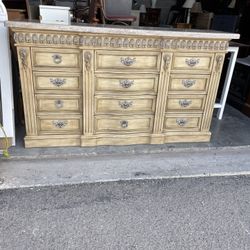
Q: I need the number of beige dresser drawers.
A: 12